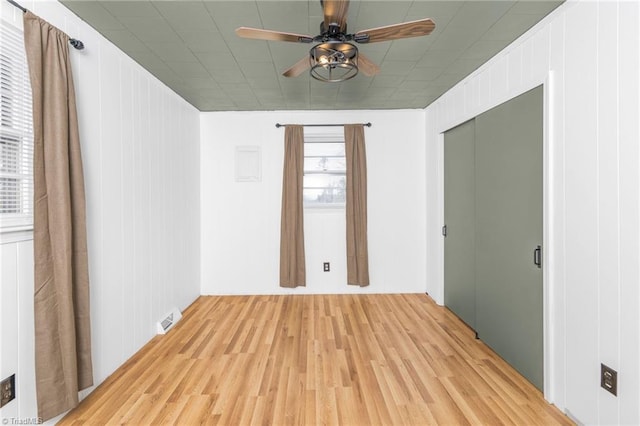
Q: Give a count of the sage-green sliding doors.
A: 2